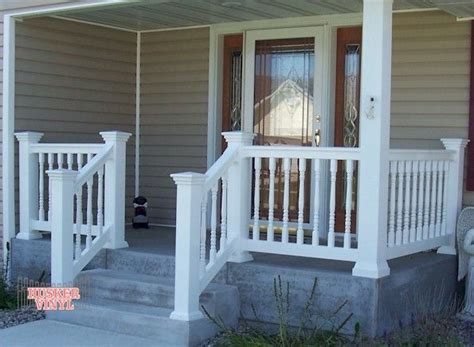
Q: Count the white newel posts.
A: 6